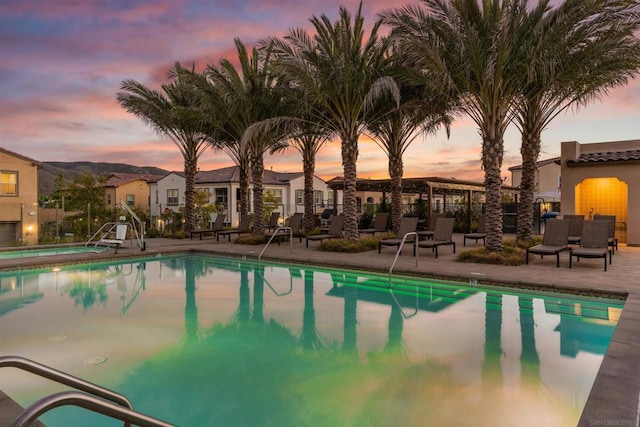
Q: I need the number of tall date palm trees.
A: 8